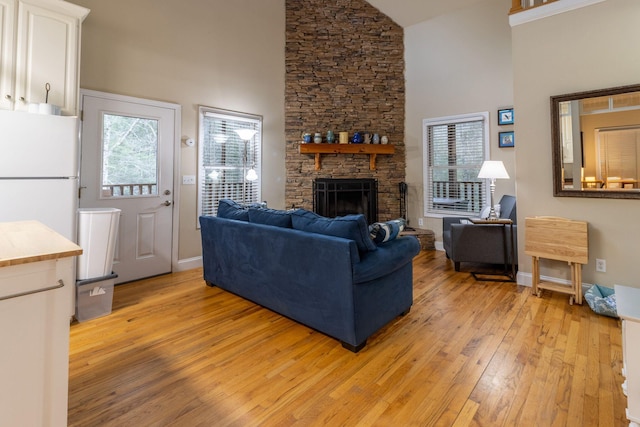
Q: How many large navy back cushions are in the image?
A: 3